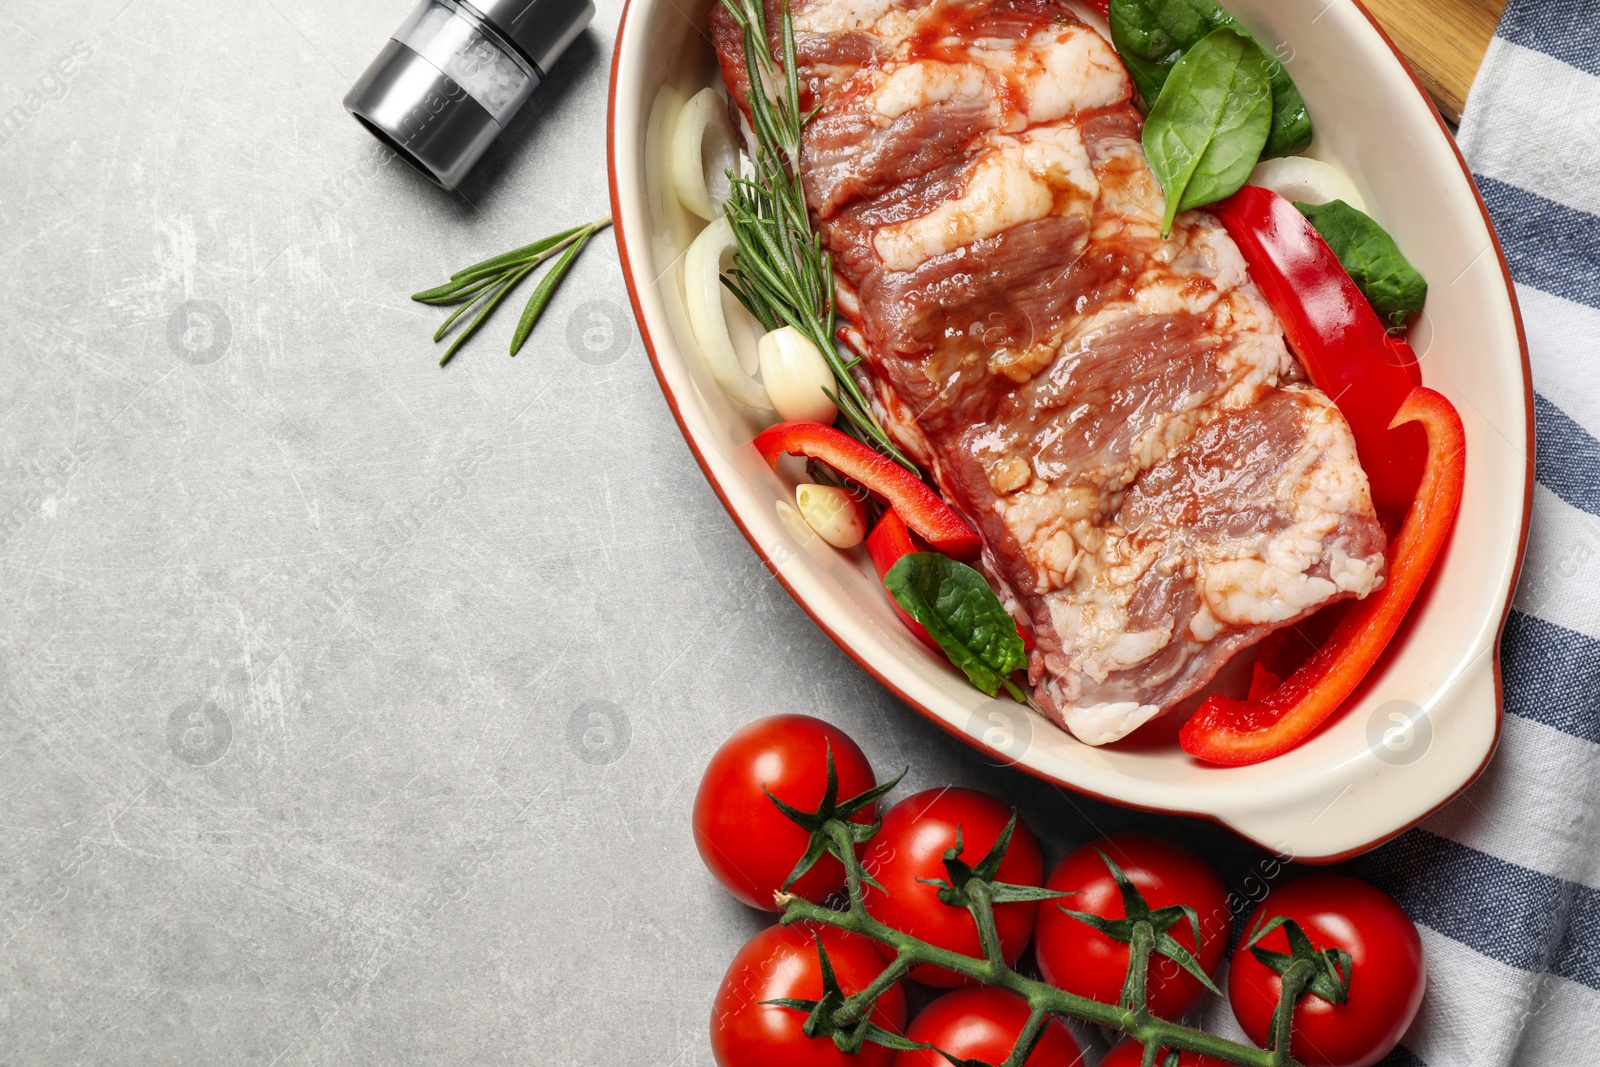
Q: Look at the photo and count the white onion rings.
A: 3